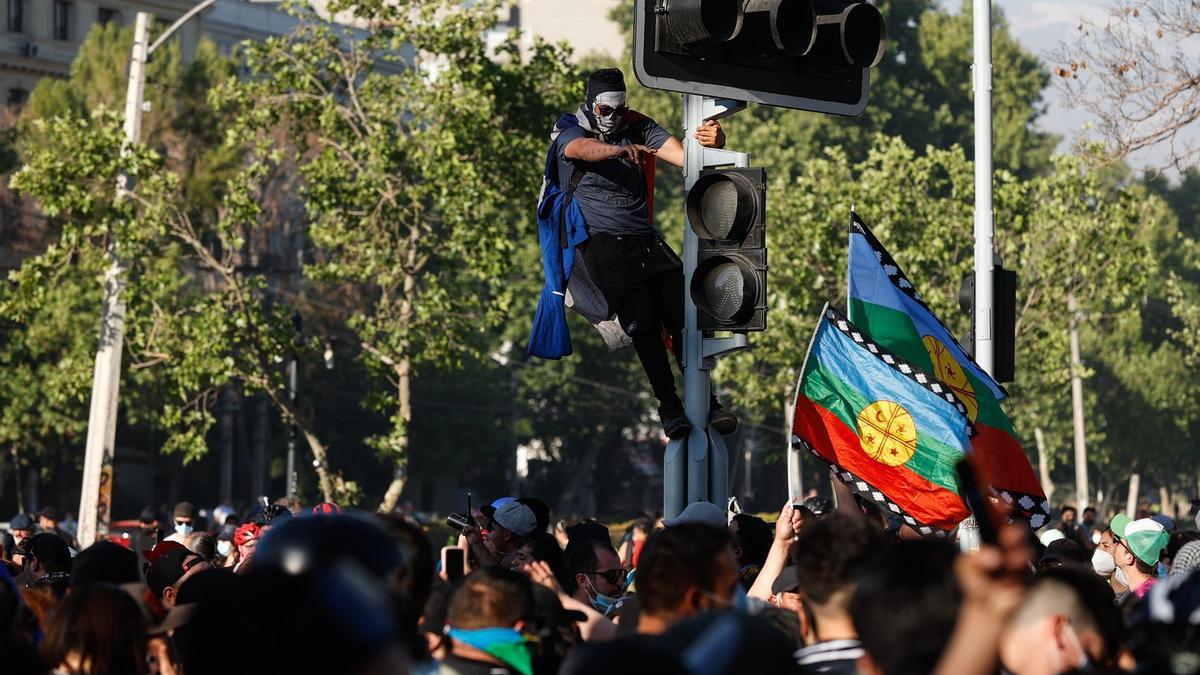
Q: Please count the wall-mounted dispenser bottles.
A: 0